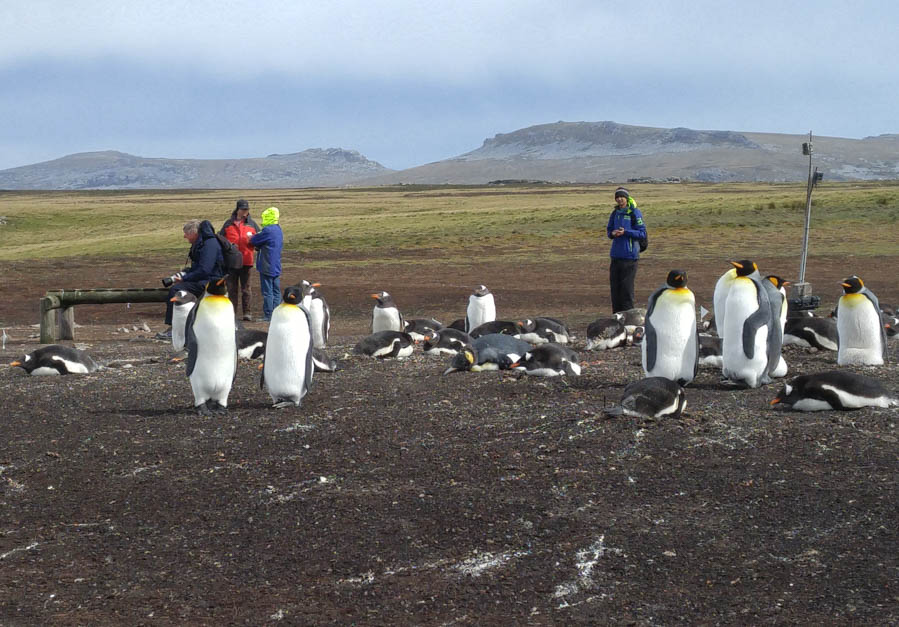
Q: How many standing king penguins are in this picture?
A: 7